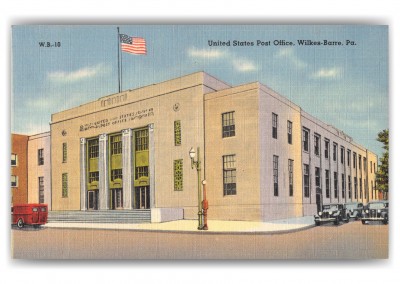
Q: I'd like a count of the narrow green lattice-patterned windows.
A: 4